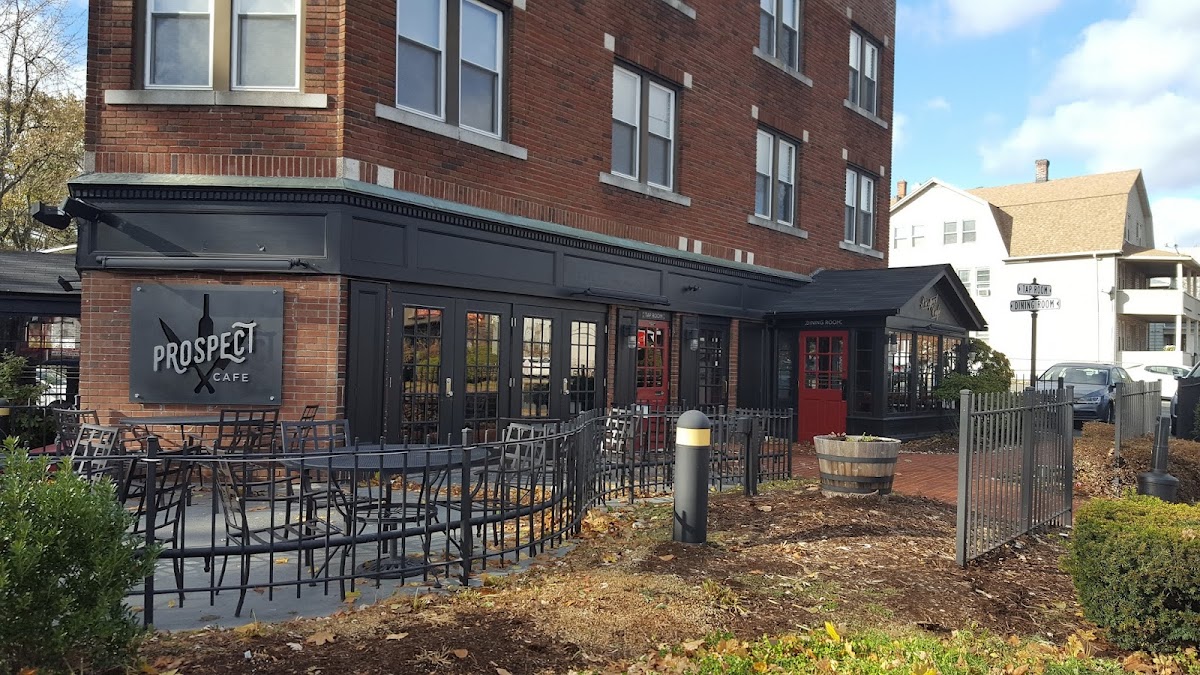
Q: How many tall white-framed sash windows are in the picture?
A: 14